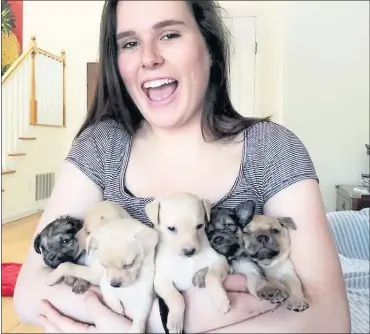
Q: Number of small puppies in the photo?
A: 6